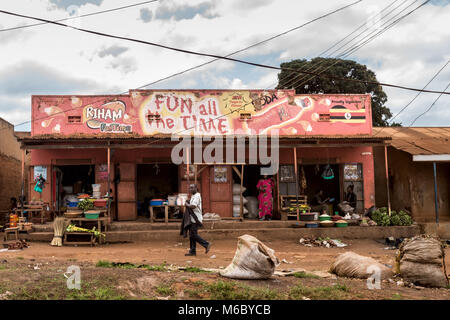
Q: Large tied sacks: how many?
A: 3